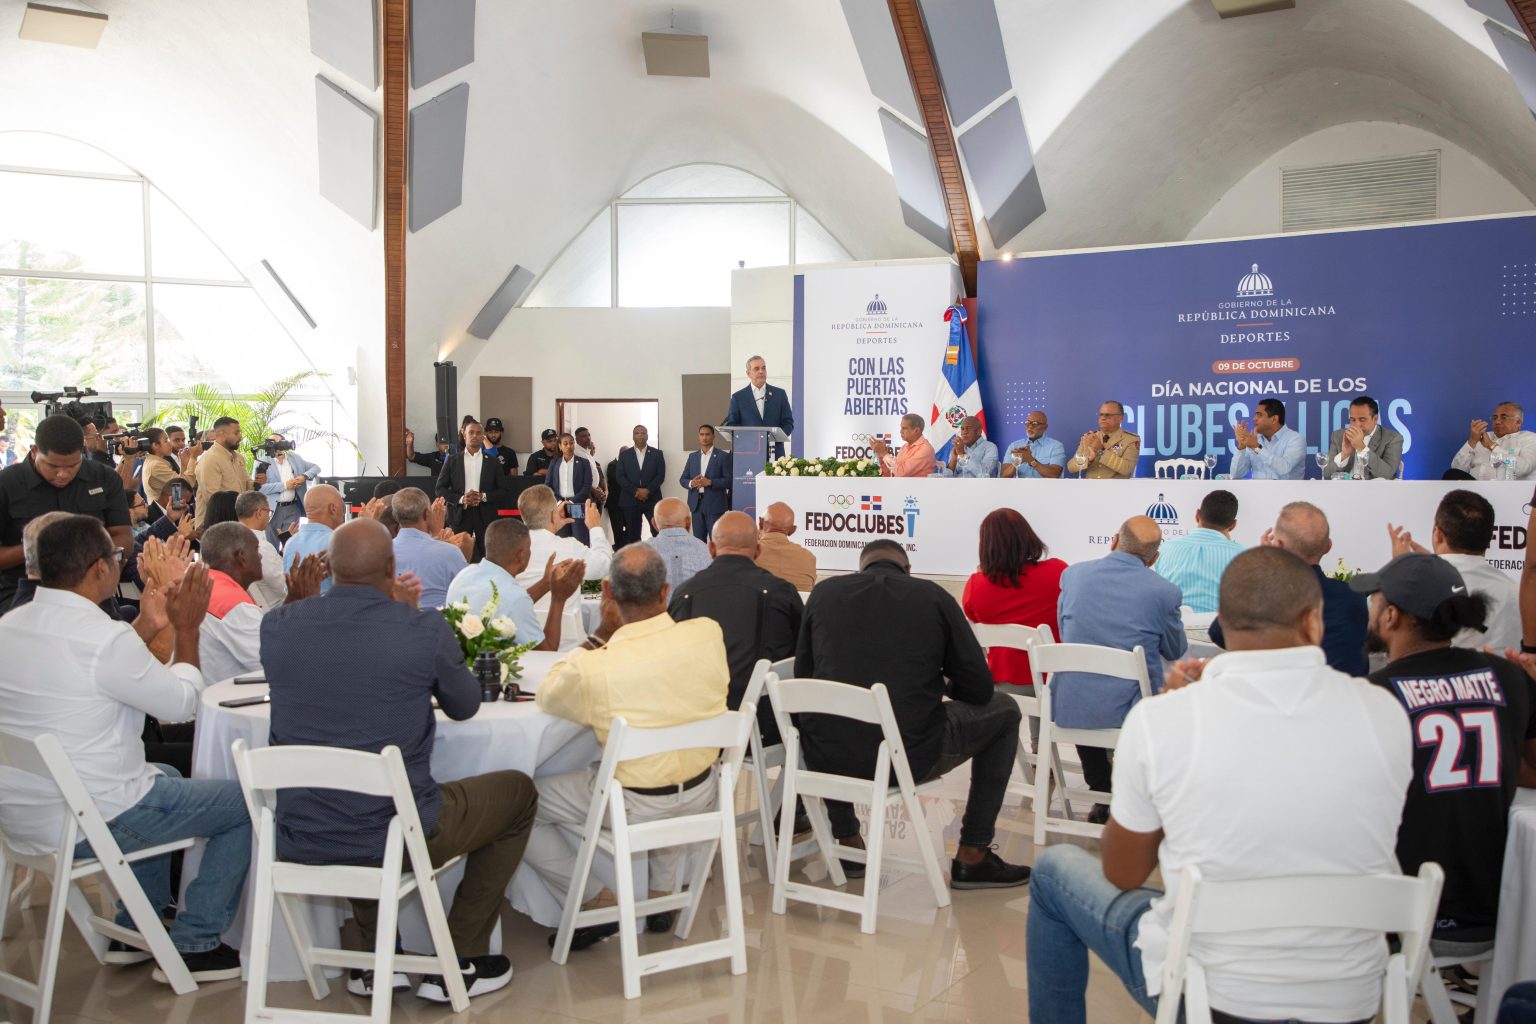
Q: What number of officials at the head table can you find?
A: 7